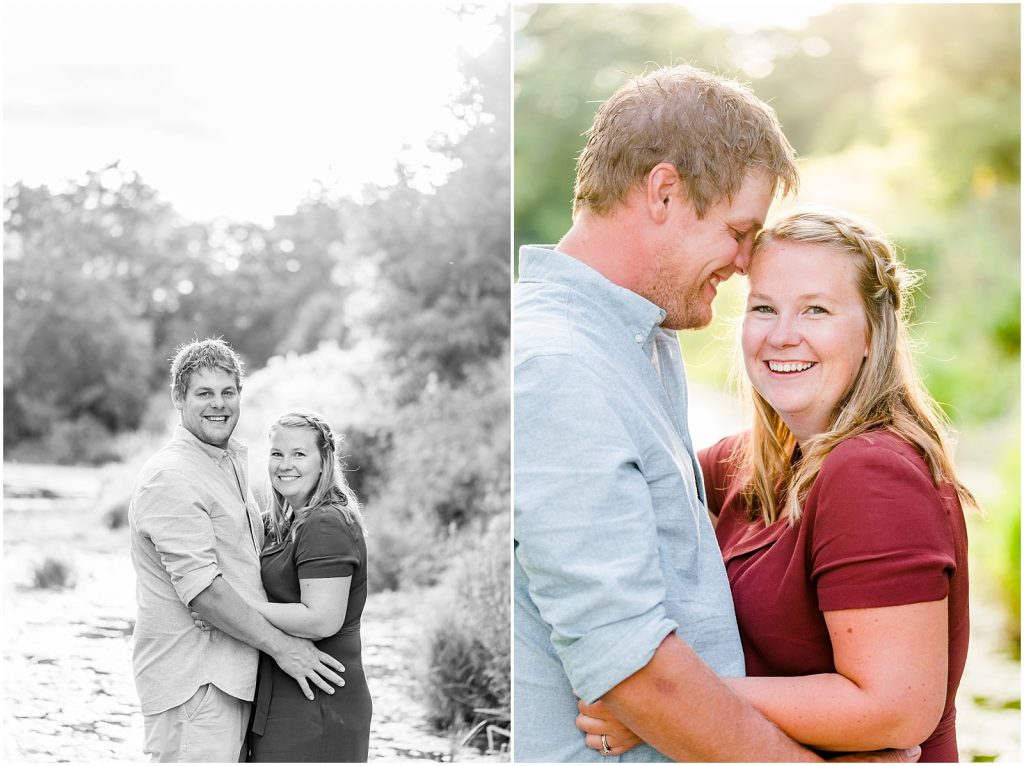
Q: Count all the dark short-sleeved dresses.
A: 2